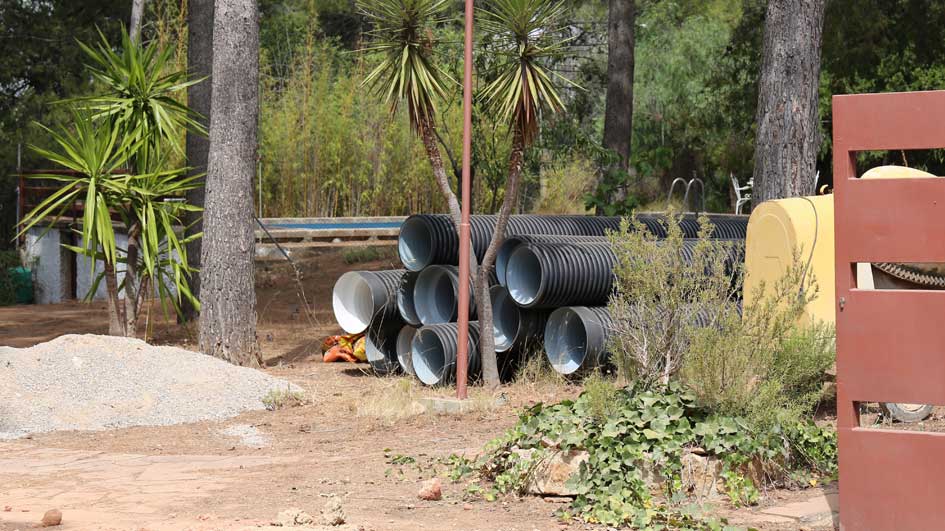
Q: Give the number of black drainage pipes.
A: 11